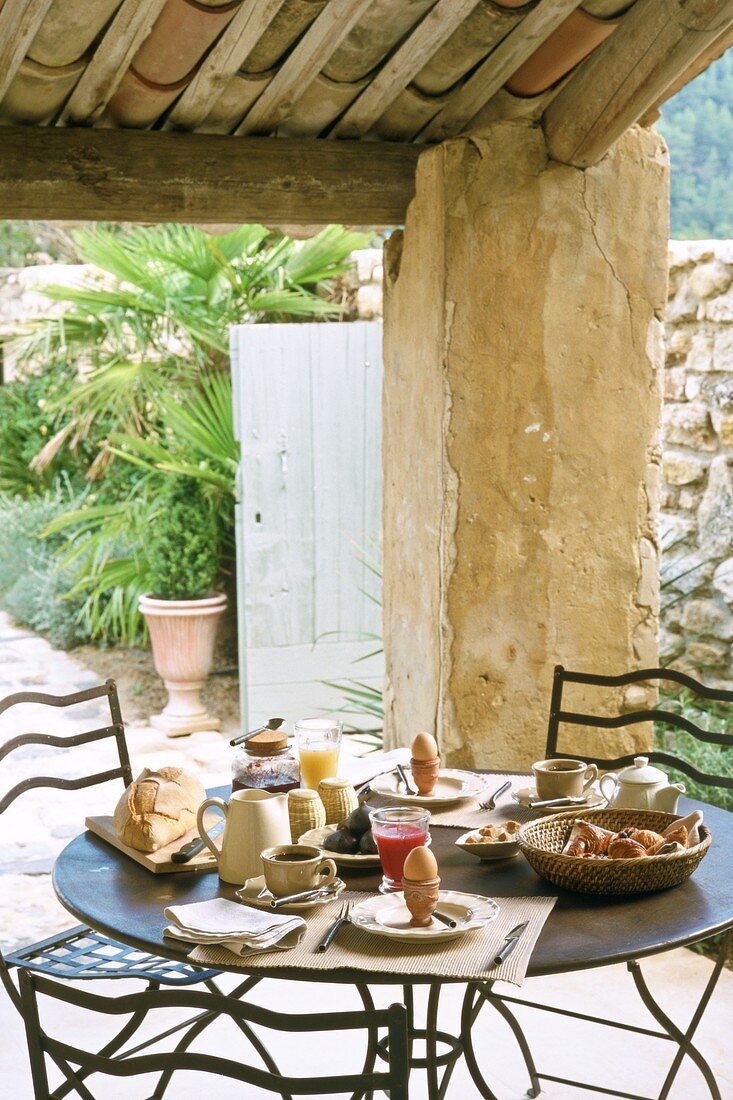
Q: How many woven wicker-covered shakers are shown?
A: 2